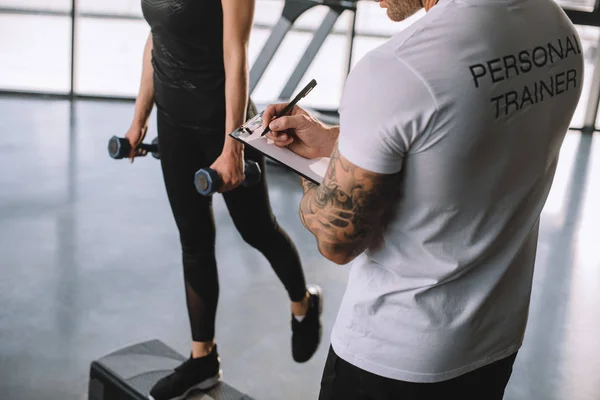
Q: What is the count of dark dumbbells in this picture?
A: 2